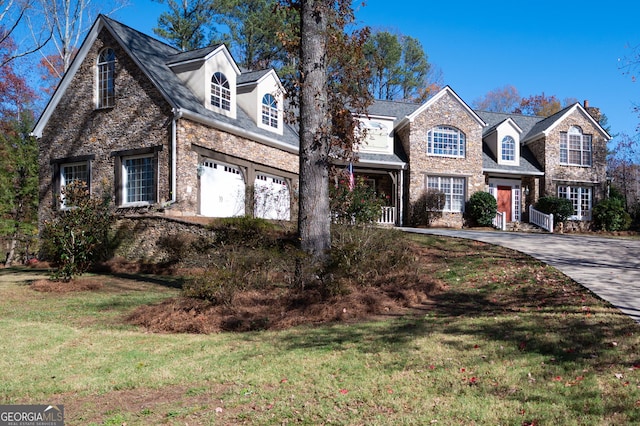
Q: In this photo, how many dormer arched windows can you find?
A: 3